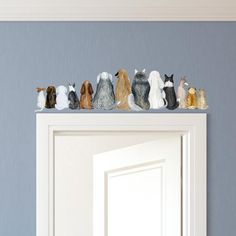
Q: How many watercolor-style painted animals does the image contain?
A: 13